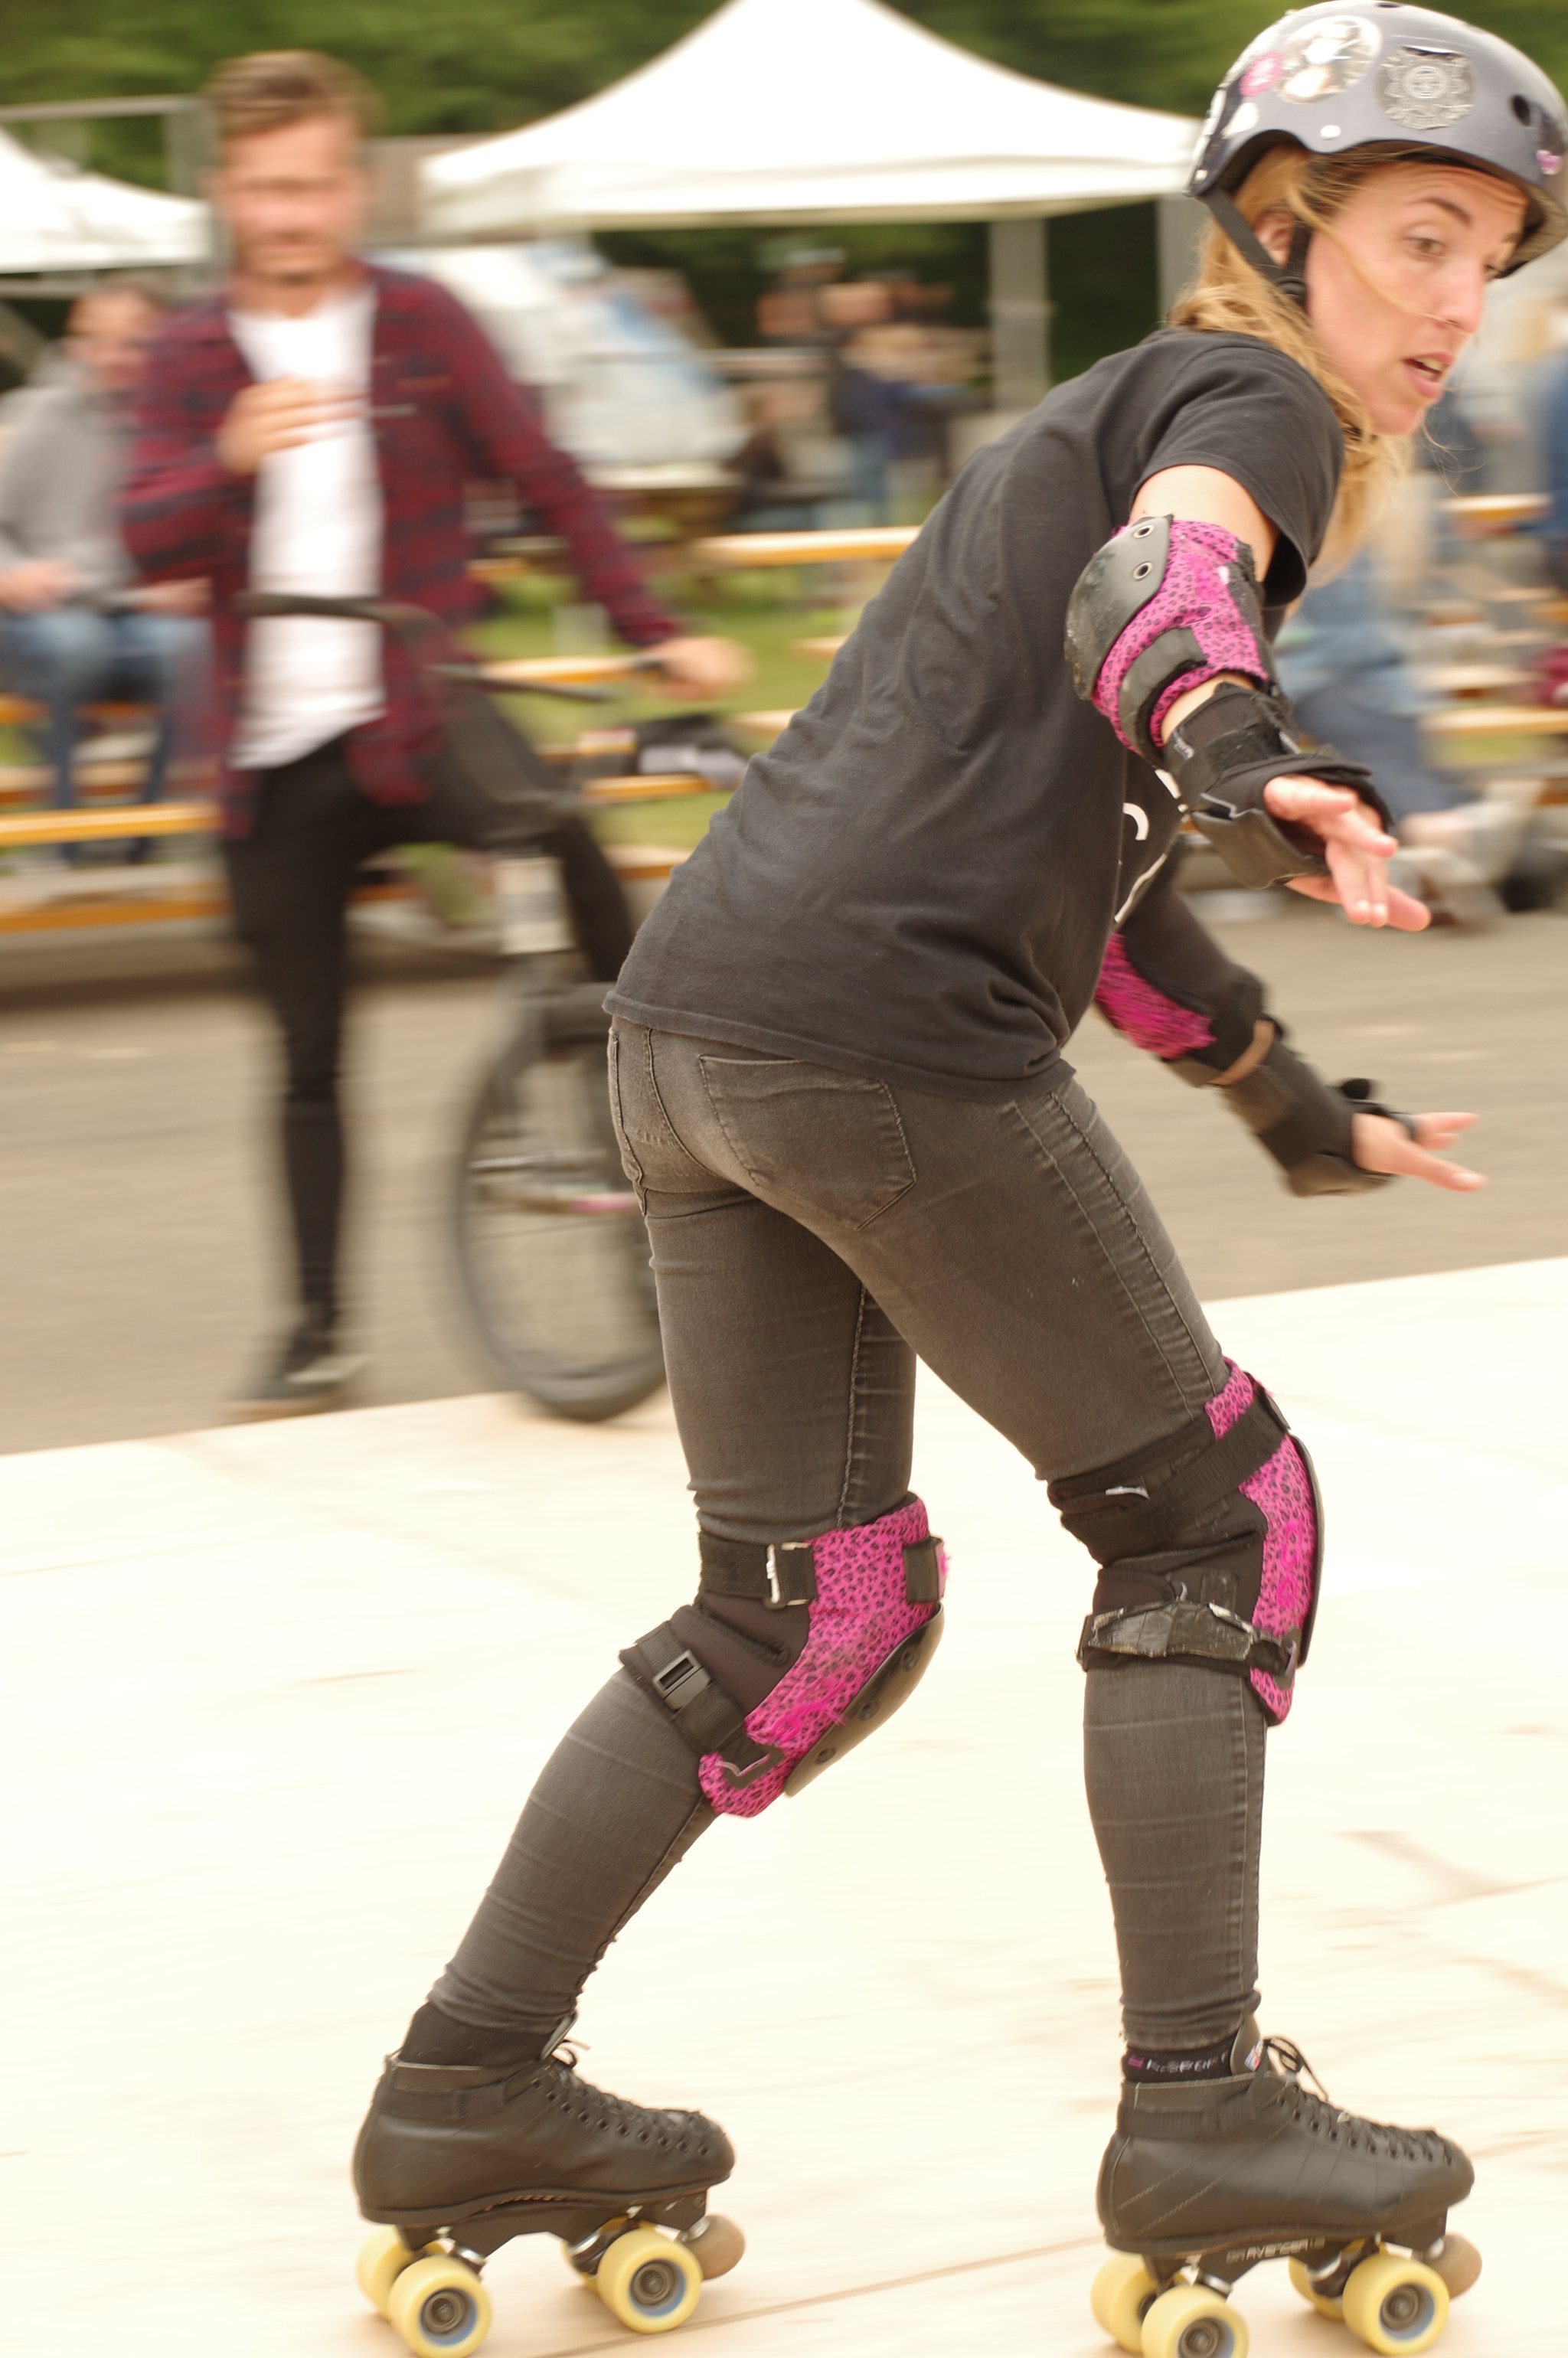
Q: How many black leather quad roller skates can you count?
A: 2